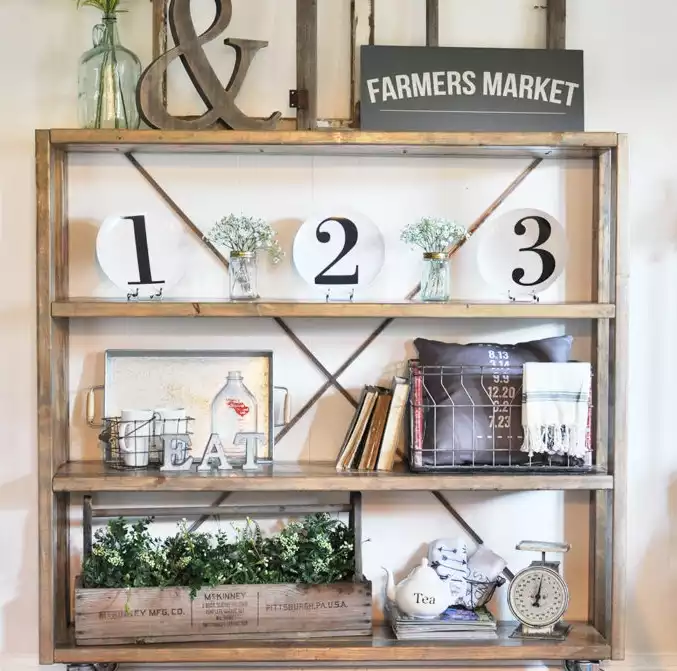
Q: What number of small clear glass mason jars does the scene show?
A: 2